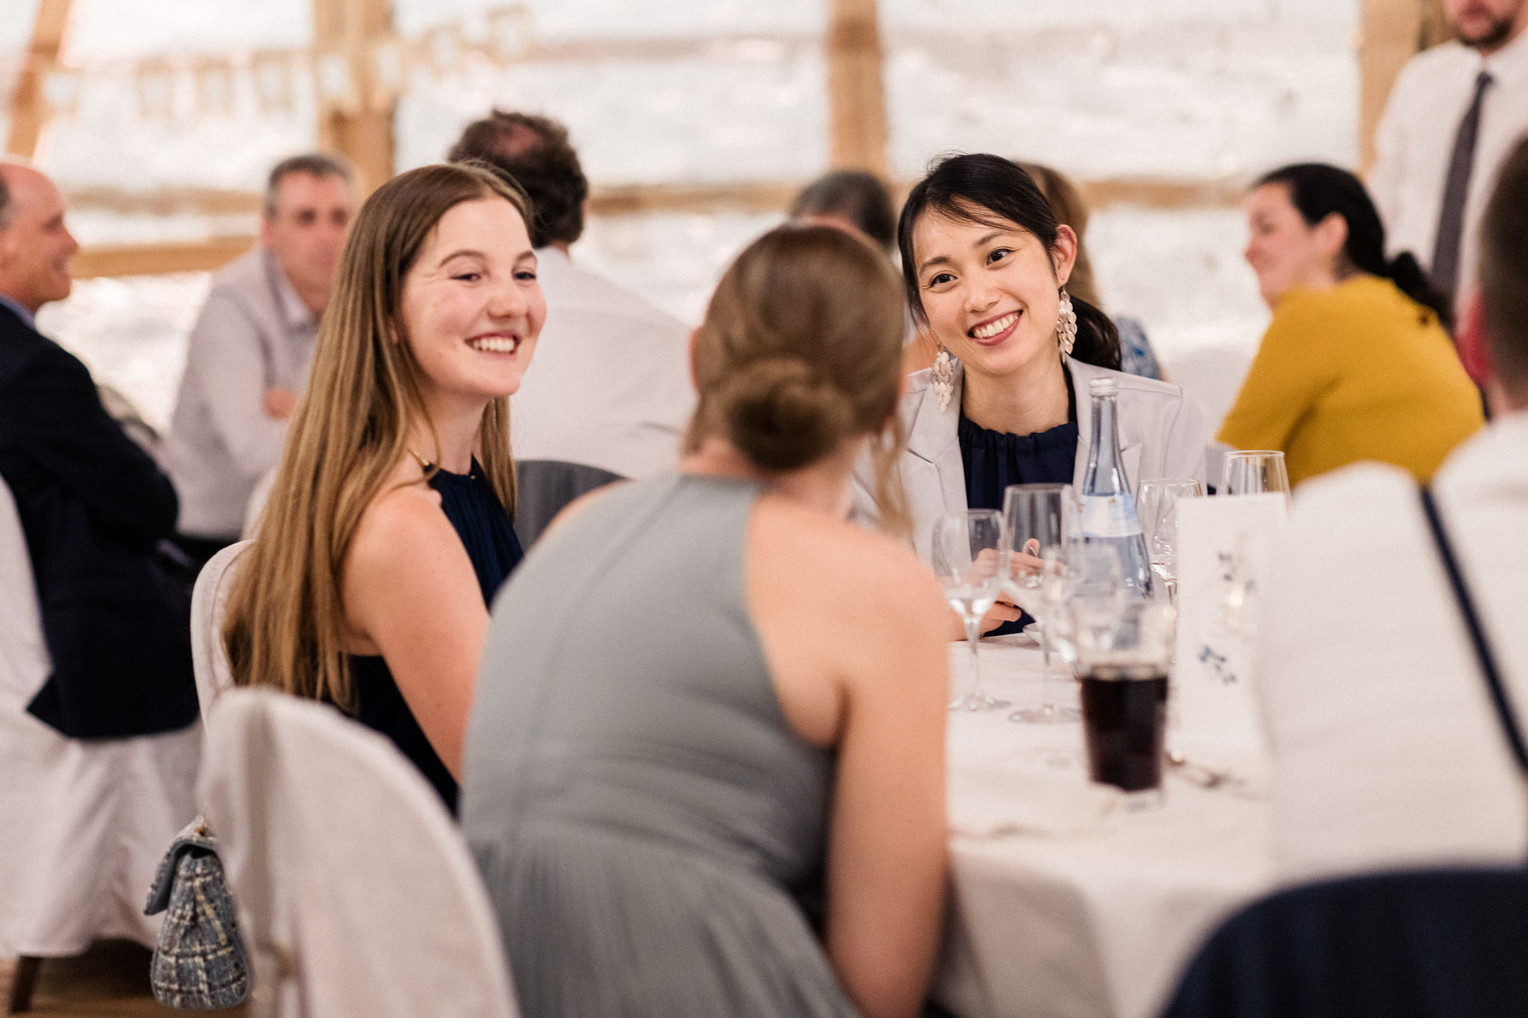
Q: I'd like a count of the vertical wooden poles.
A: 4